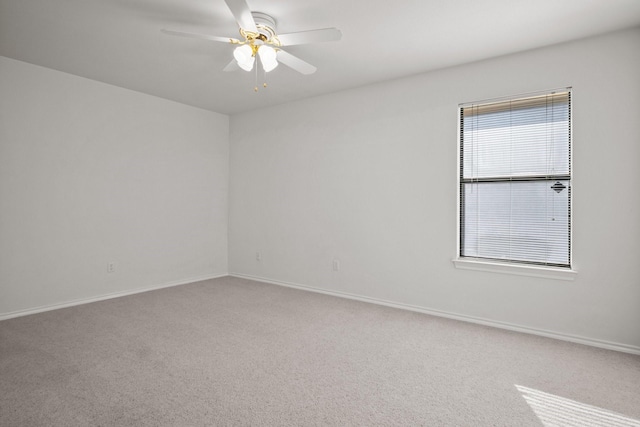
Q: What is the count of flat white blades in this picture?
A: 5